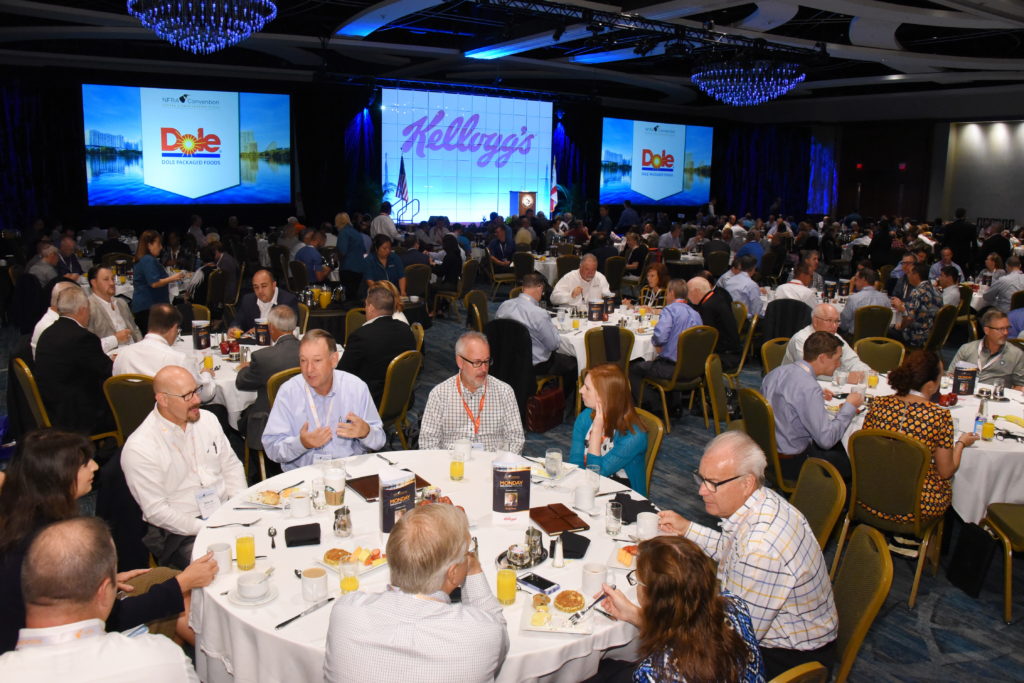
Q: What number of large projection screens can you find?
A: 3